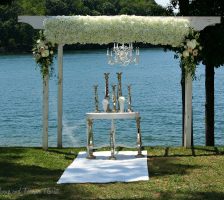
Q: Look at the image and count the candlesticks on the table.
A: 5